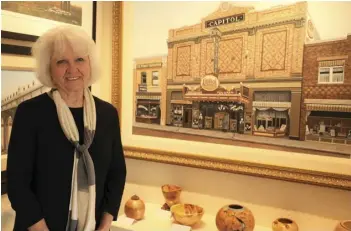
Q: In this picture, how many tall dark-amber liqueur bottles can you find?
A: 0